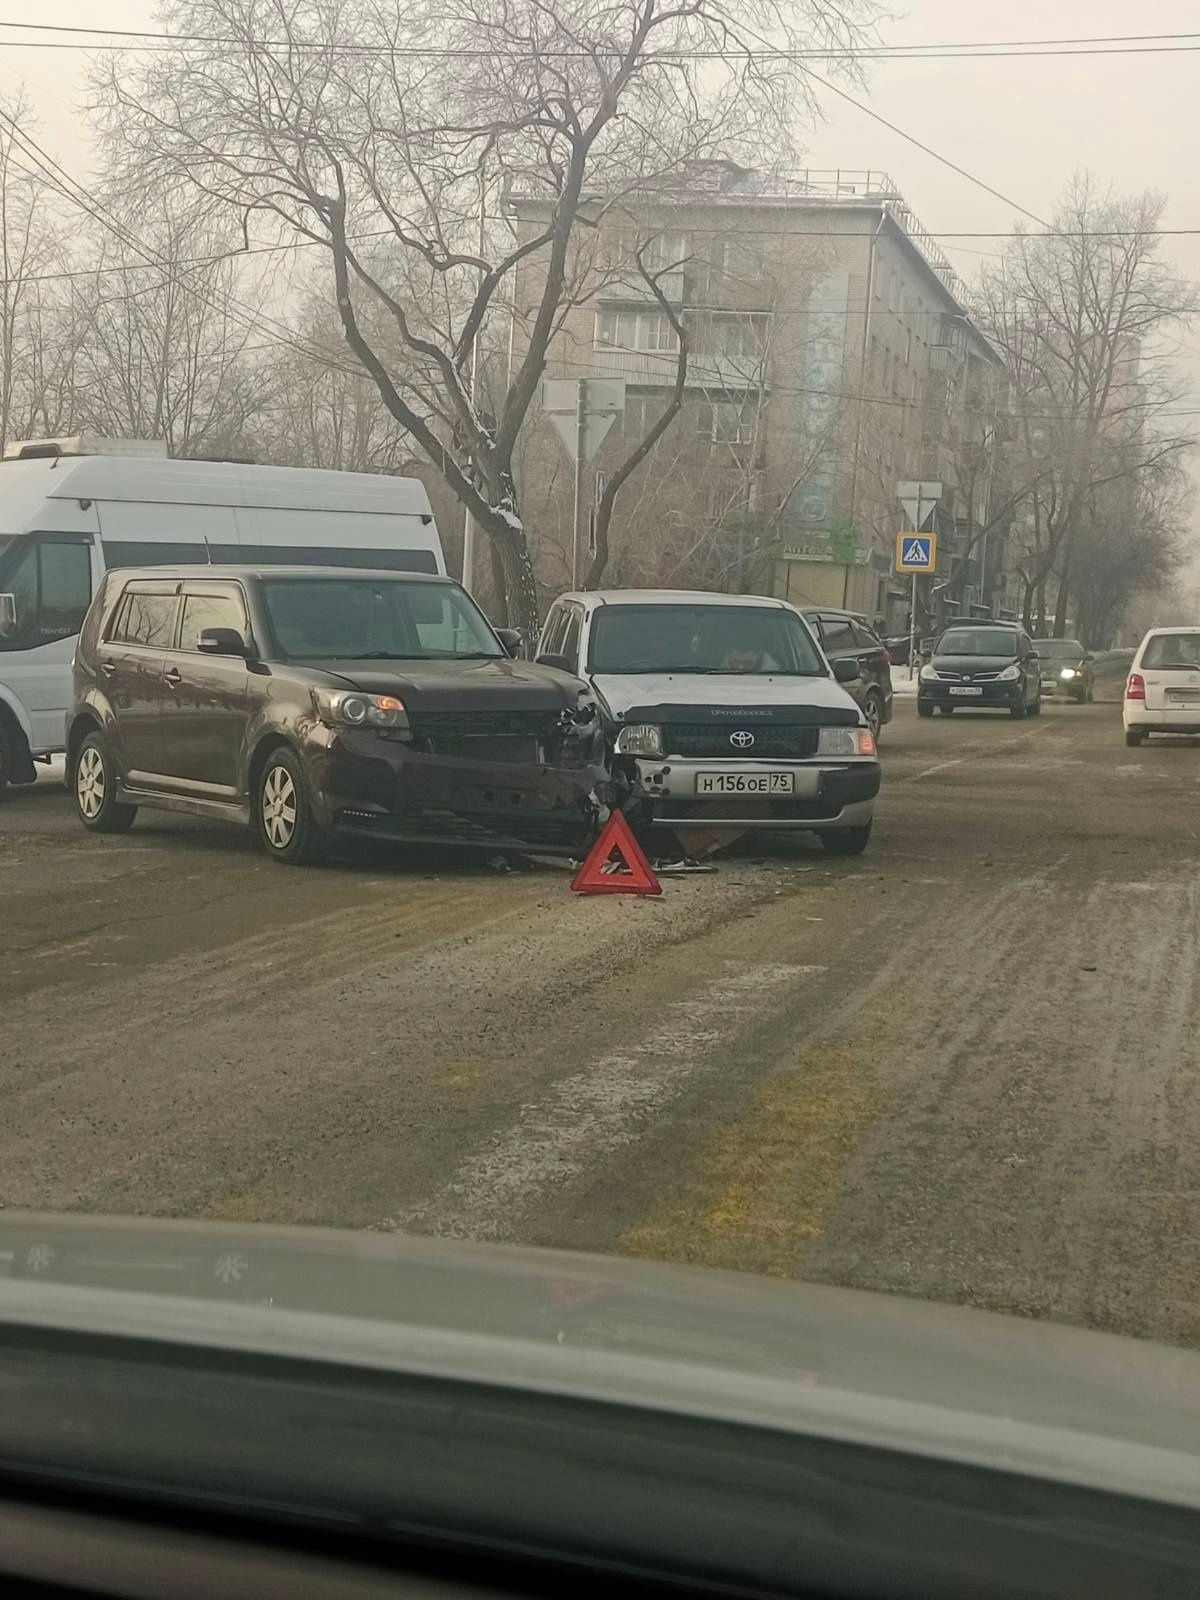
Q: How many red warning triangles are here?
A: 1